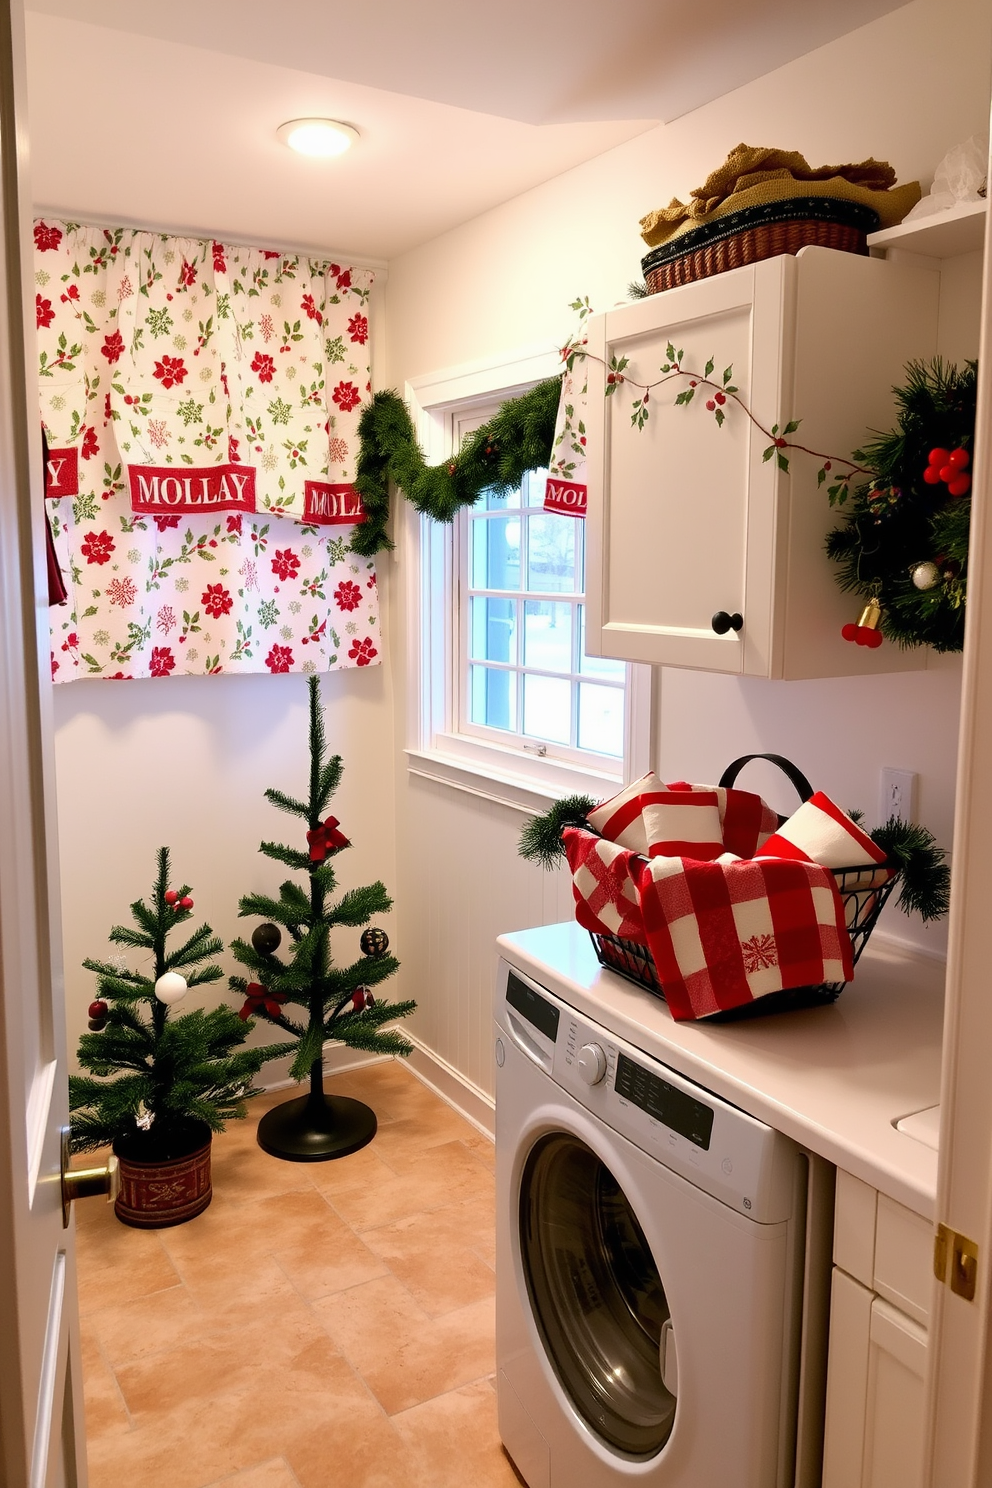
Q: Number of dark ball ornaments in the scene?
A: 2